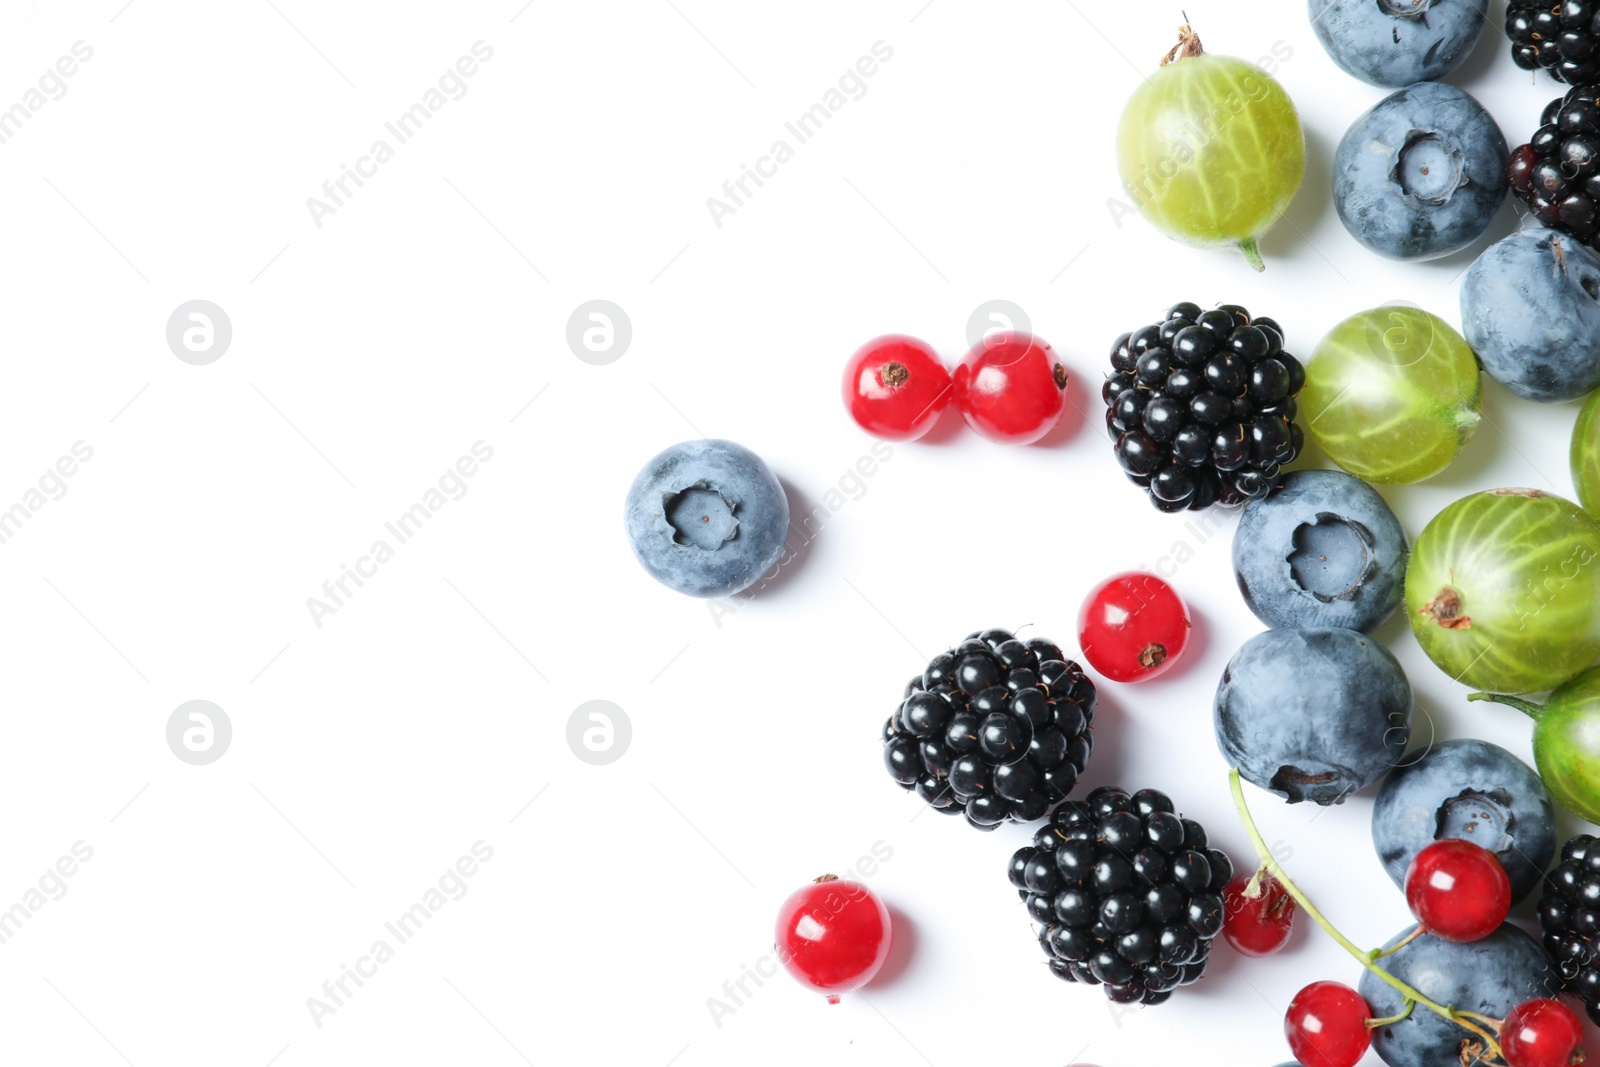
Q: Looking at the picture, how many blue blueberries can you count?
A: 8